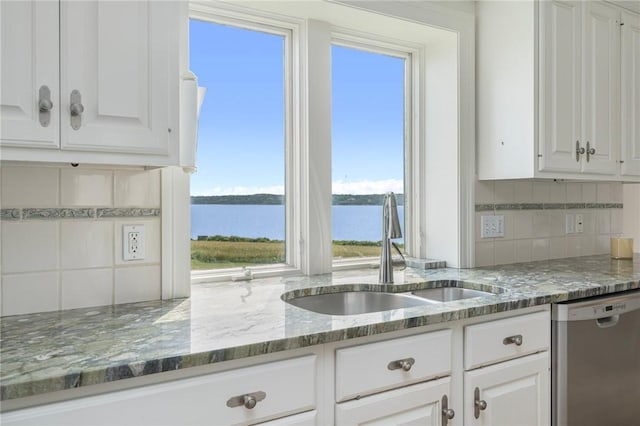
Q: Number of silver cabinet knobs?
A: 9